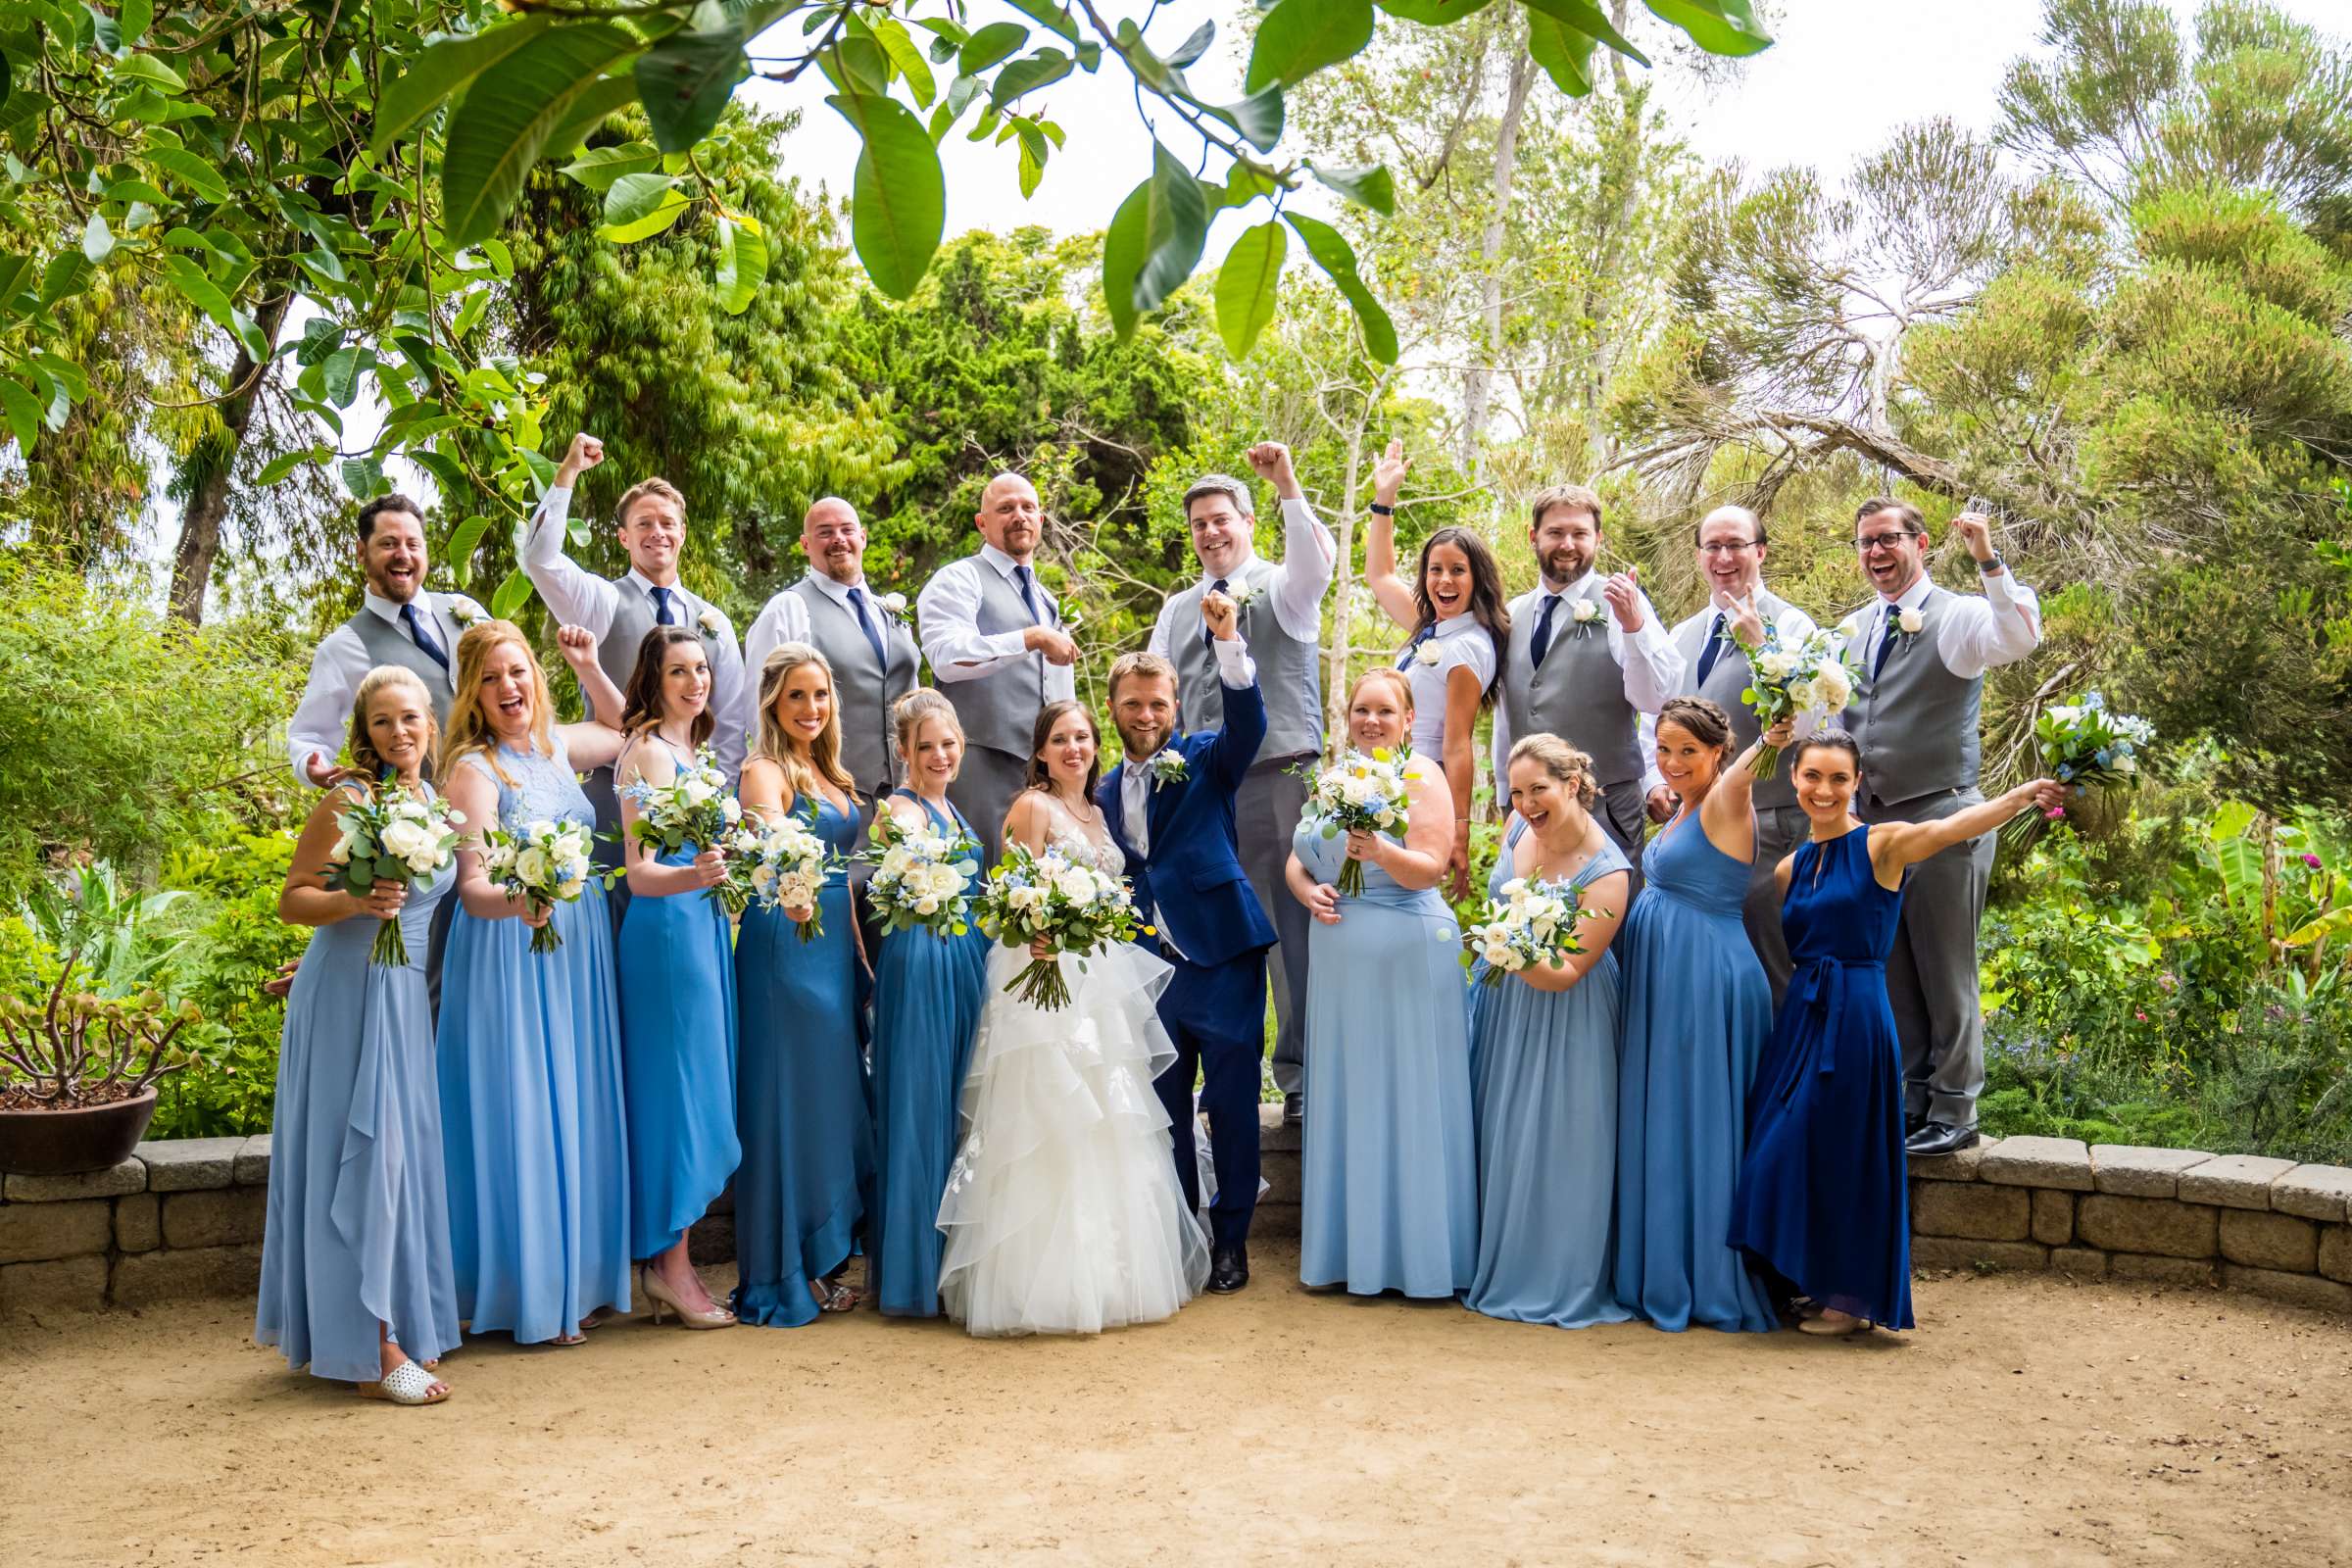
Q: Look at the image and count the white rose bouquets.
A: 10